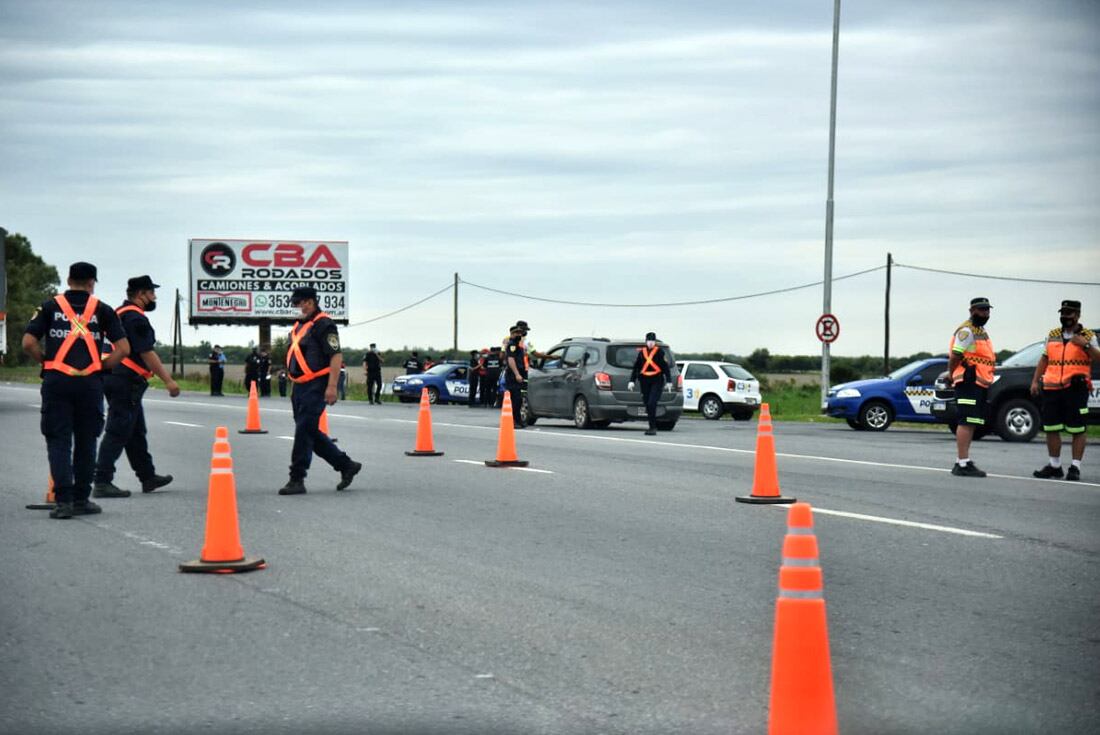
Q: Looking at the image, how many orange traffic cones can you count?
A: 8